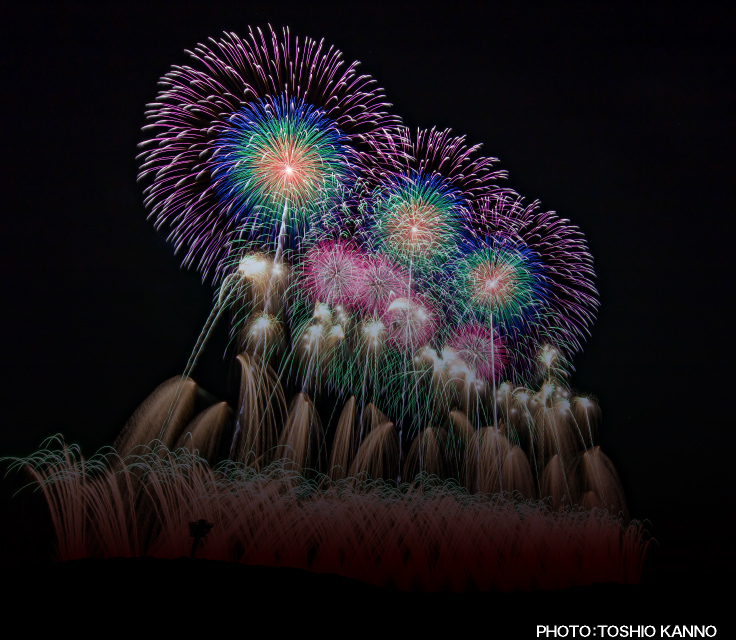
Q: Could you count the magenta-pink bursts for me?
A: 4